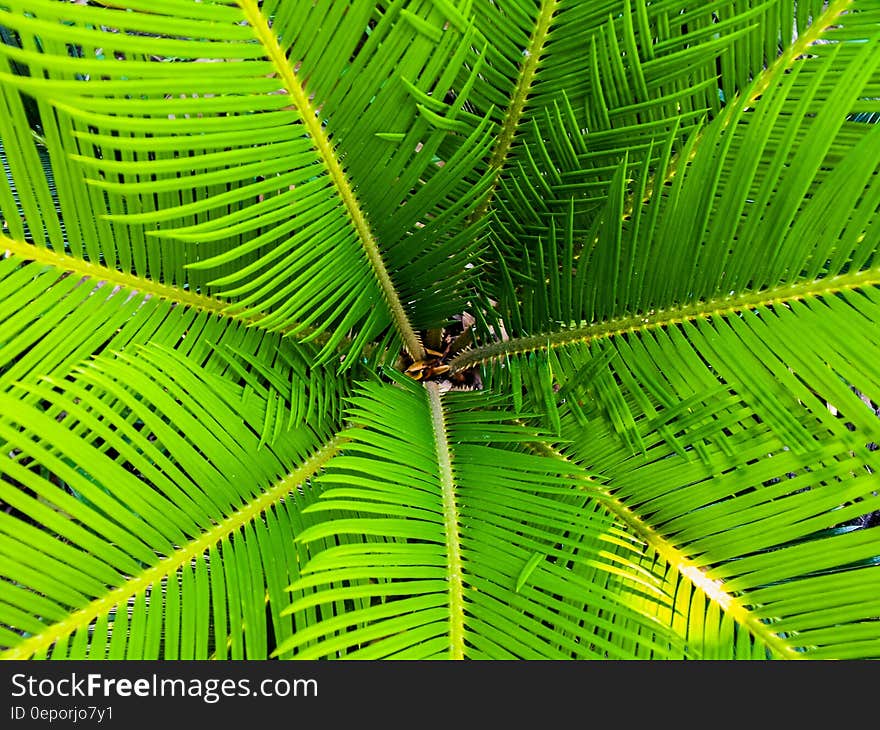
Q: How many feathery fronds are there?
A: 8